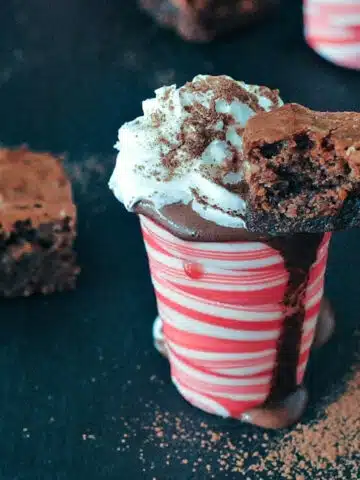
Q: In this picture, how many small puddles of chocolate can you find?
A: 3